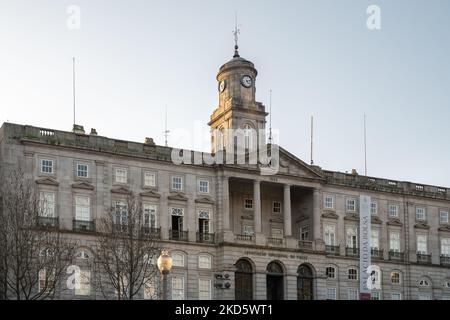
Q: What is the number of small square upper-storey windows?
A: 14